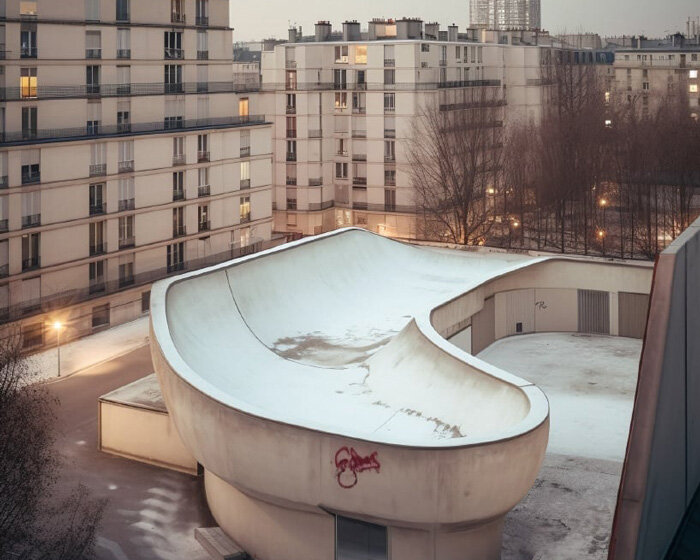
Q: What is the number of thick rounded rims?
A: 1